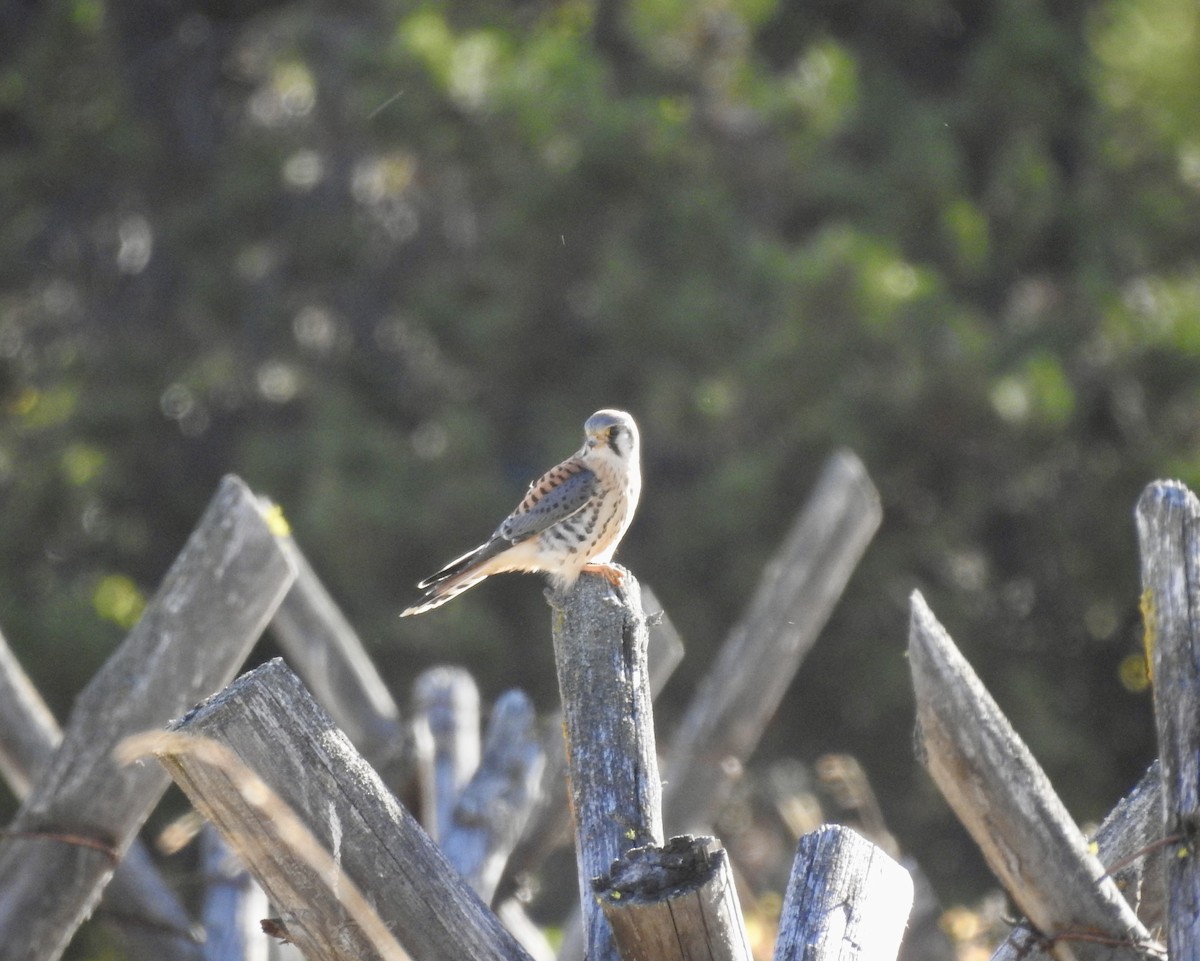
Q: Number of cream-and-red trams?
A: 0